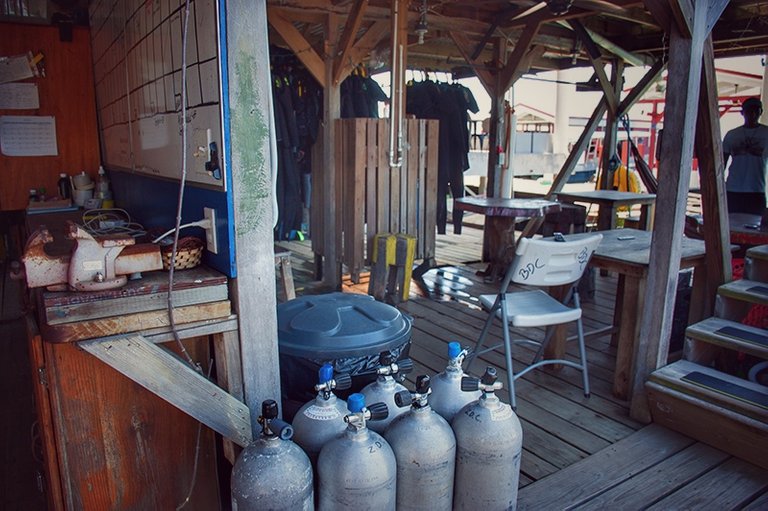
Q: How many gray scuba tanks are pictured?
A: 7